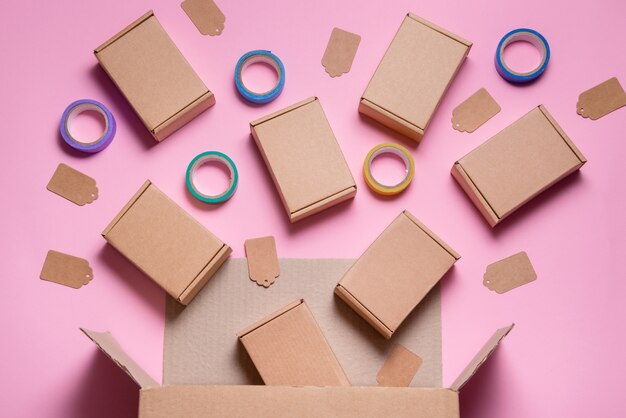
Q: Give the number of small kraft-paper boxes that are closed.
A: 7